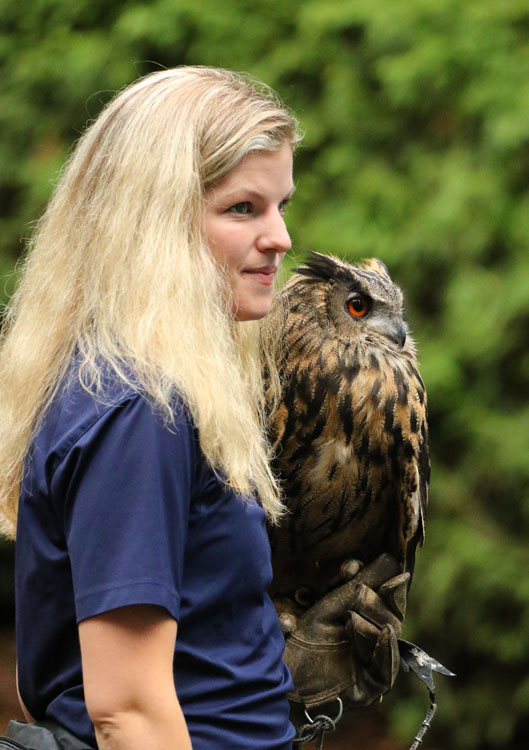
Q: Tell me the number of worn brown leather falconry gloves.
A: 1